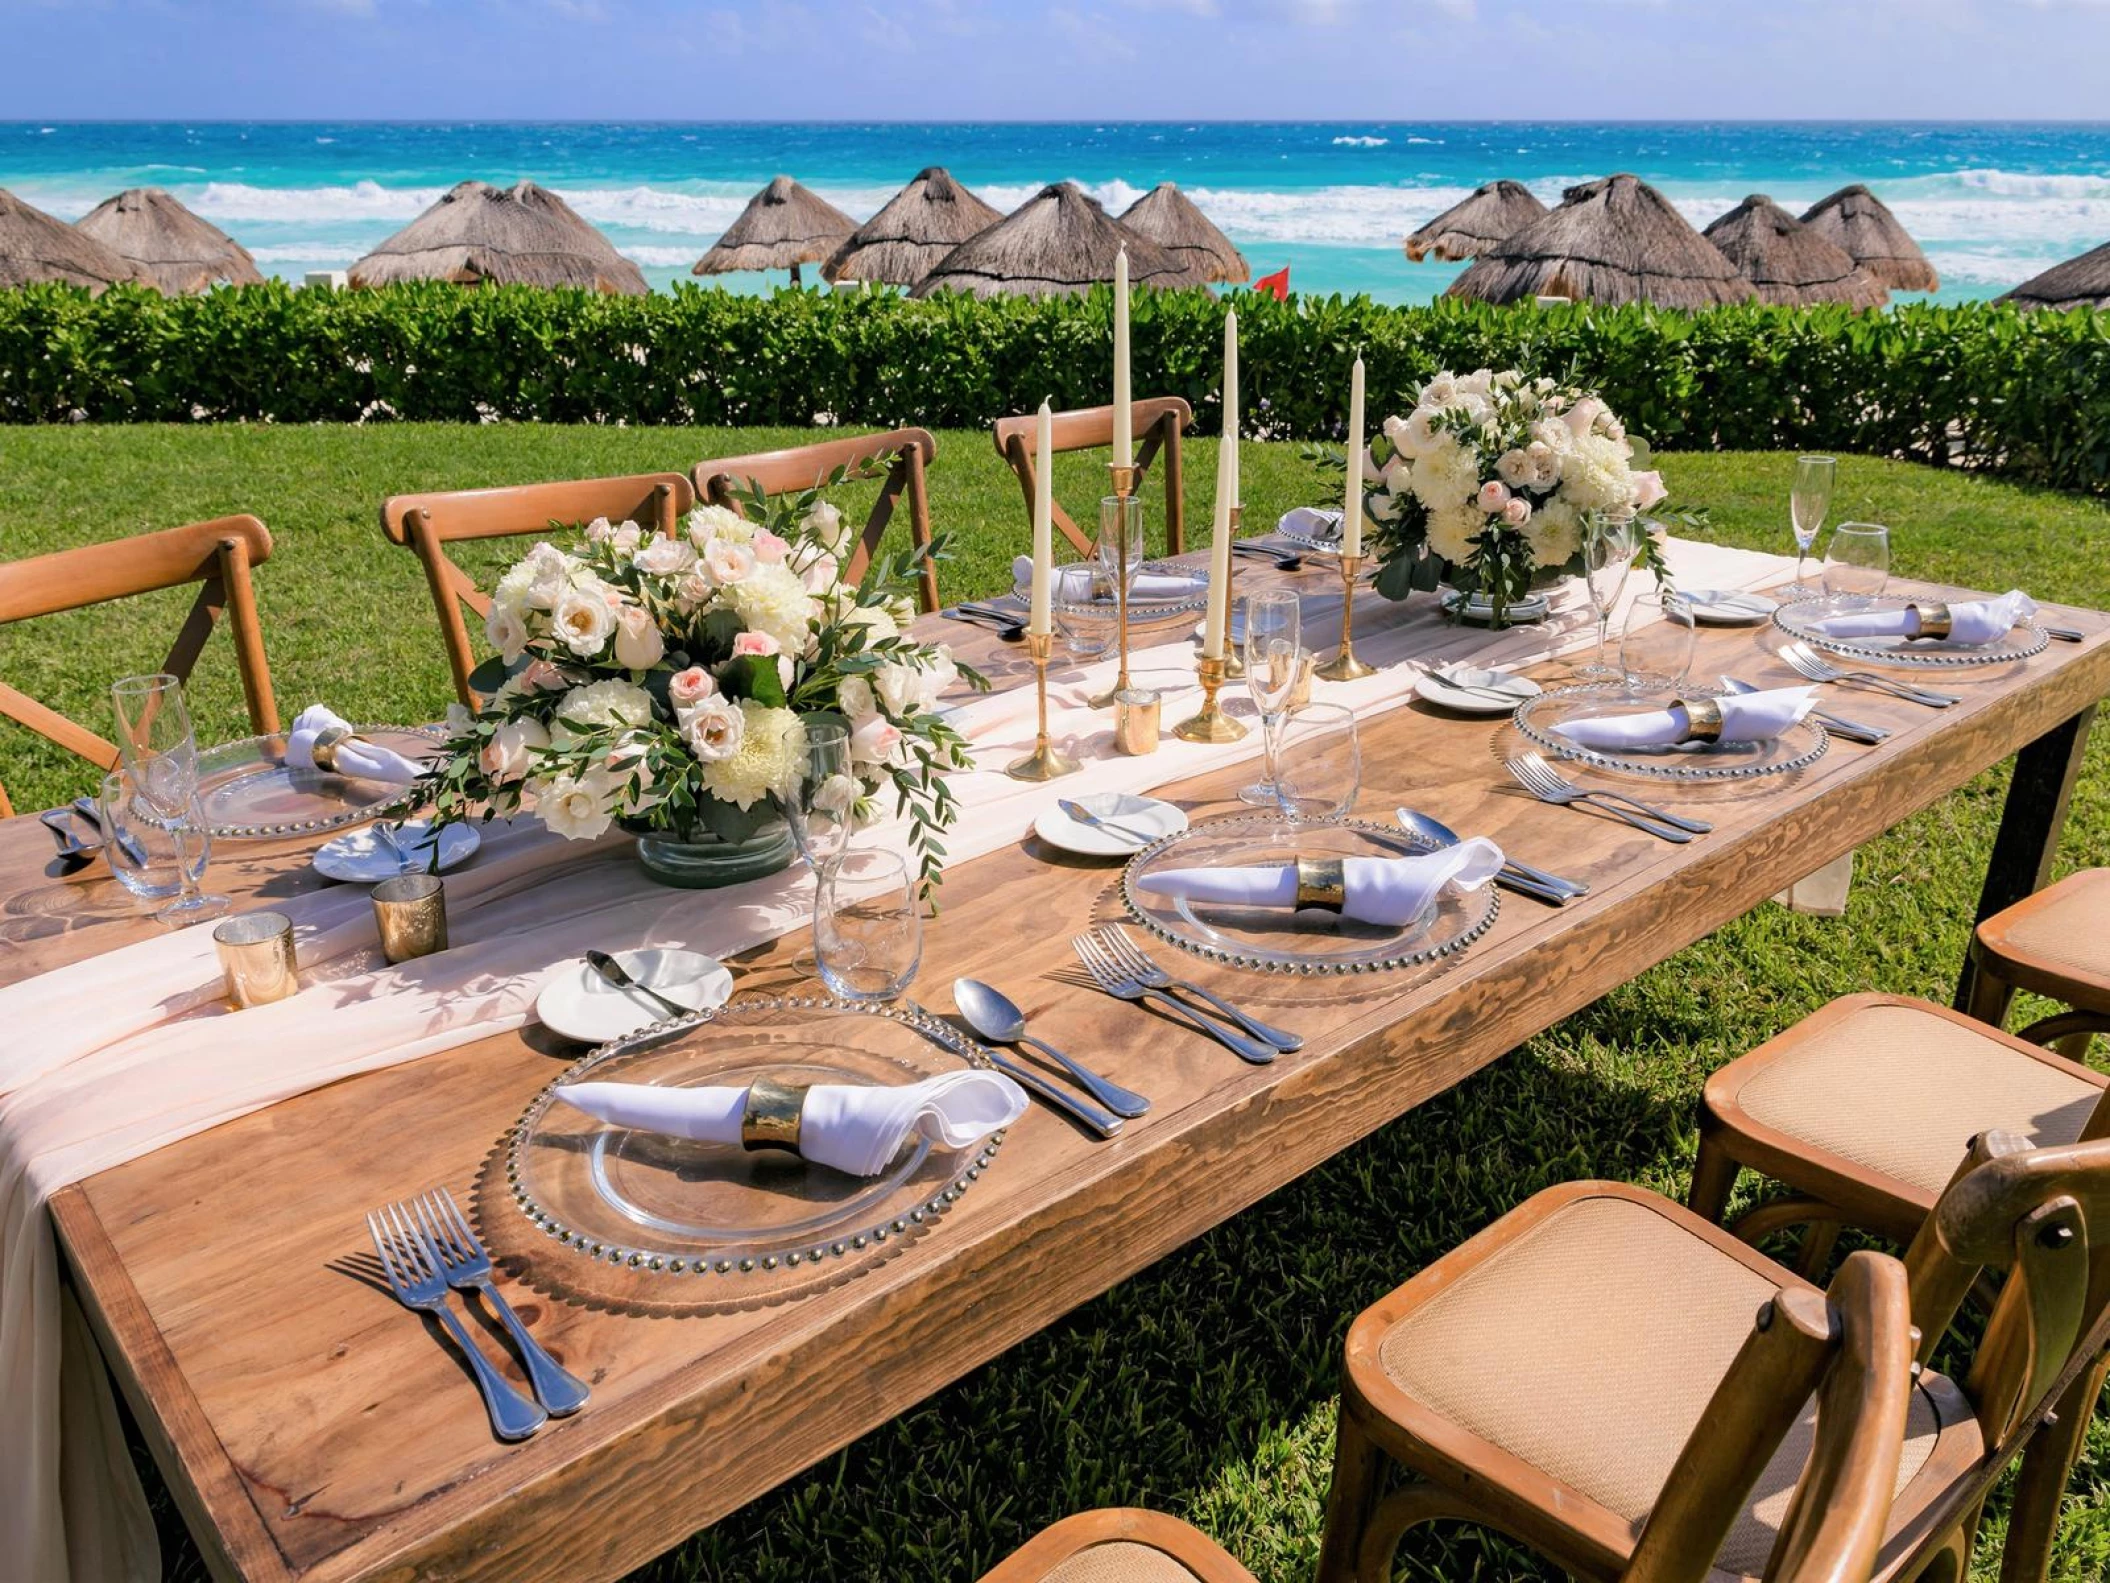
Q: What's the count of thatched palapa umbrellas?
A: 13